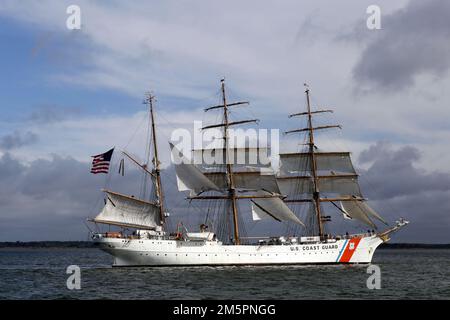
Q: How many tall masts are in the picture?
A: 3